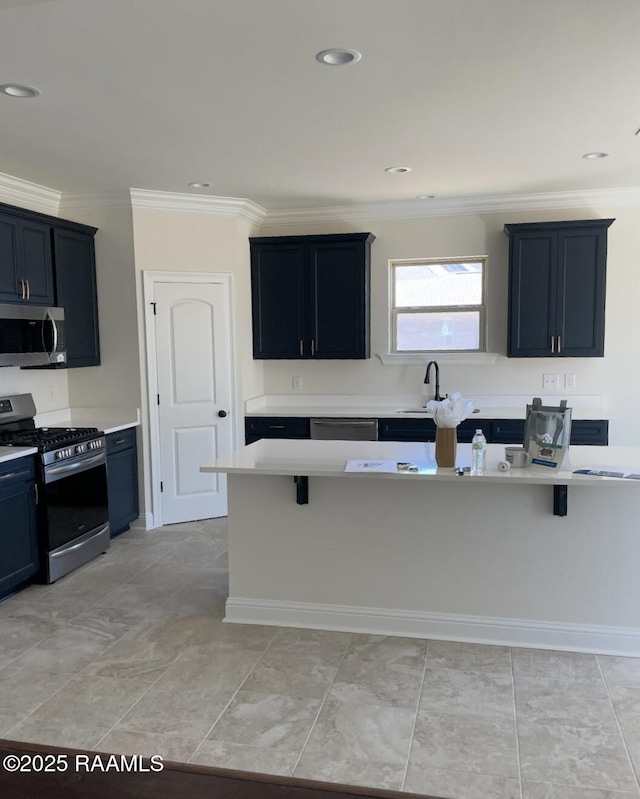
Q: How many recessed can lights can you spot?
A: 6